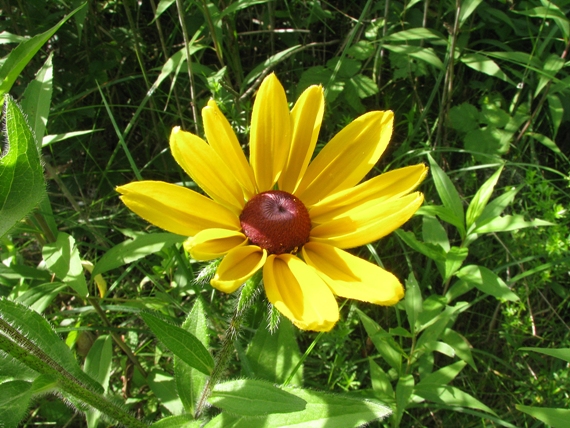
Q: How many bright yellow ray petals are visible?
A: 12